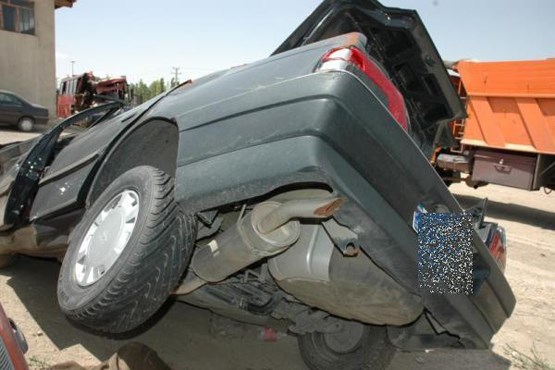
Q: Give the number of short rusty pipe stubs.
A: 1